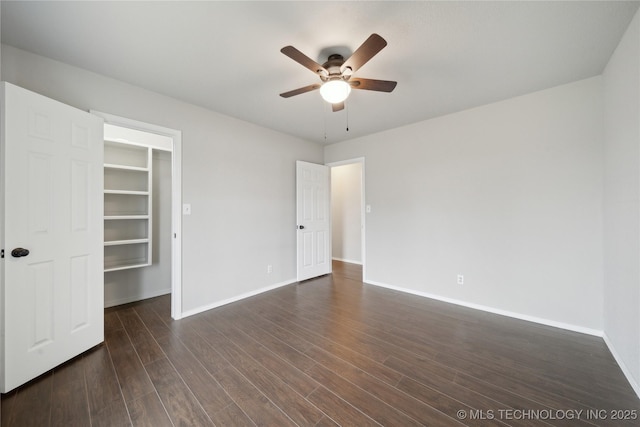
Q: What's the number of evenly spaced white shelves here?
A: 5